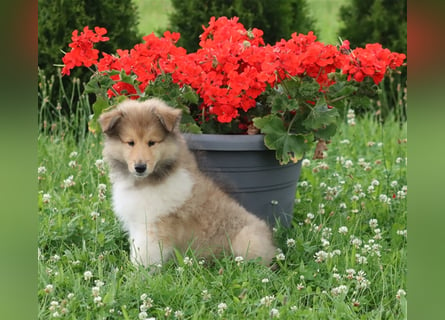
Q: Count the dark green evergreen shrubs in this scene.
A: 3